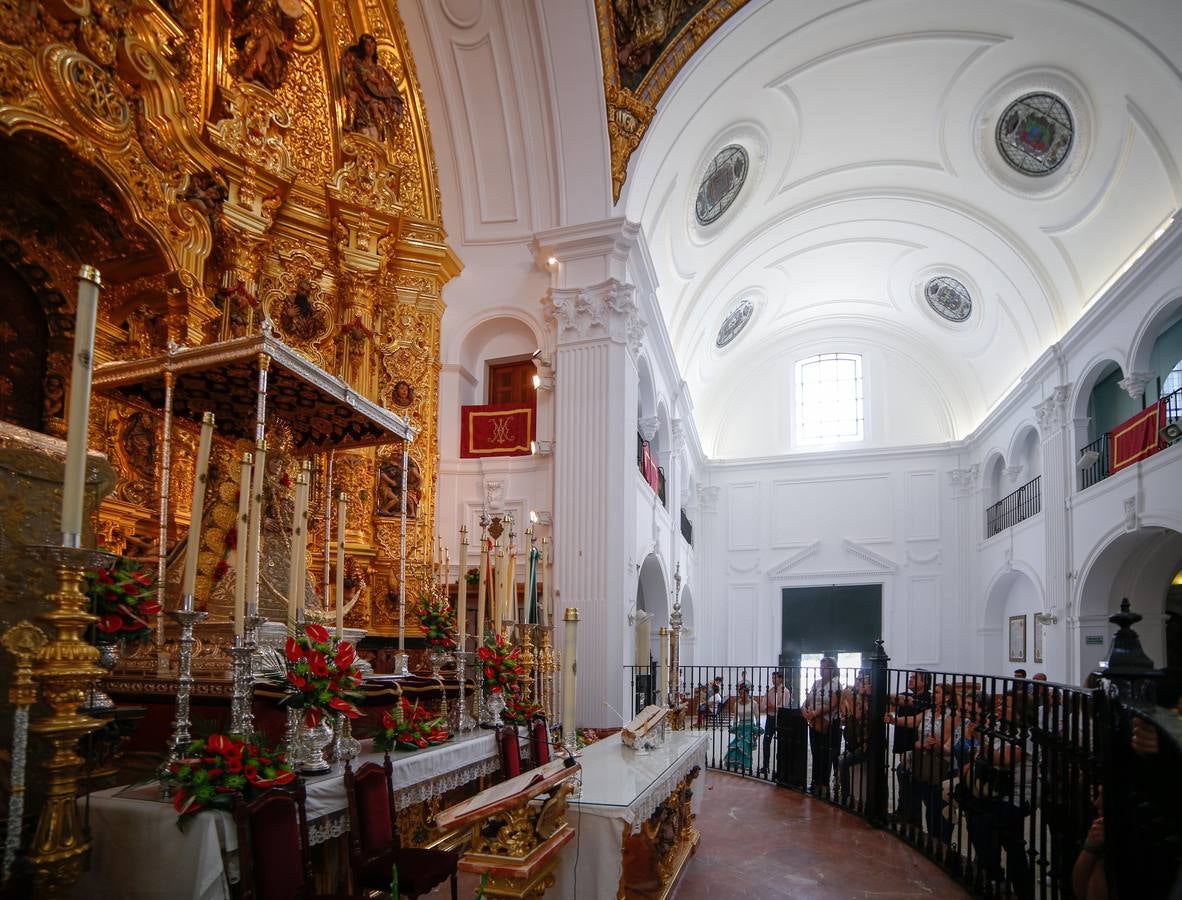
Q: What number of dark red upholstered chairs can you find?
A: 4